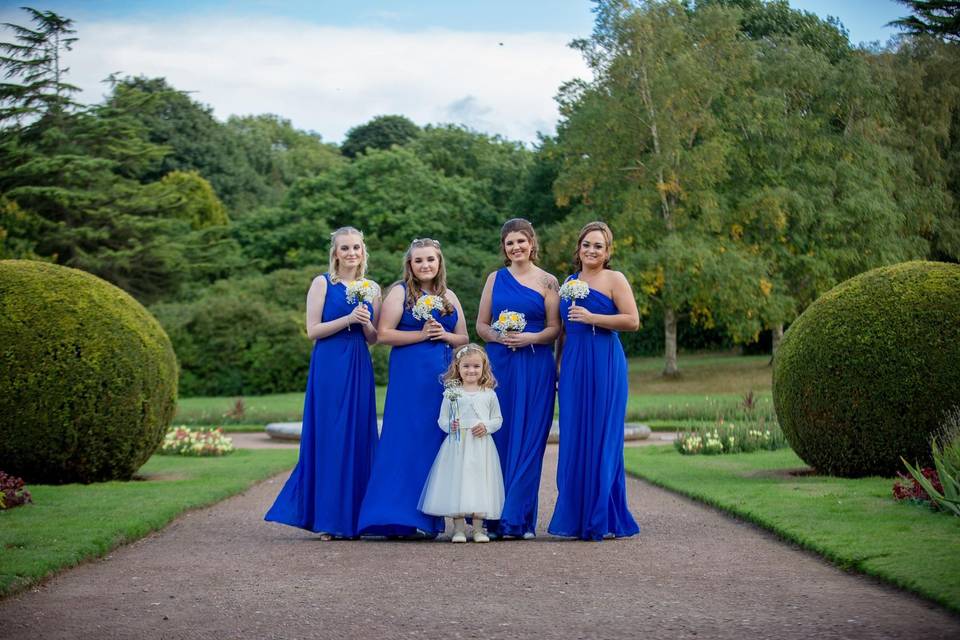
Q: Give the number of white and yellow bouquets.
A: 4